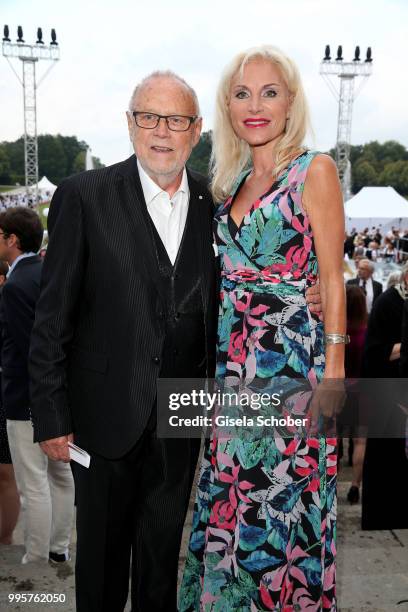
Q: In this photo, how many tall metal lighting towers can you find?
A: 2